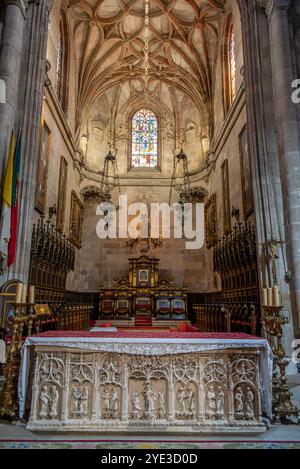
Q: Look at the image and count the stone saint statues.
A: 15